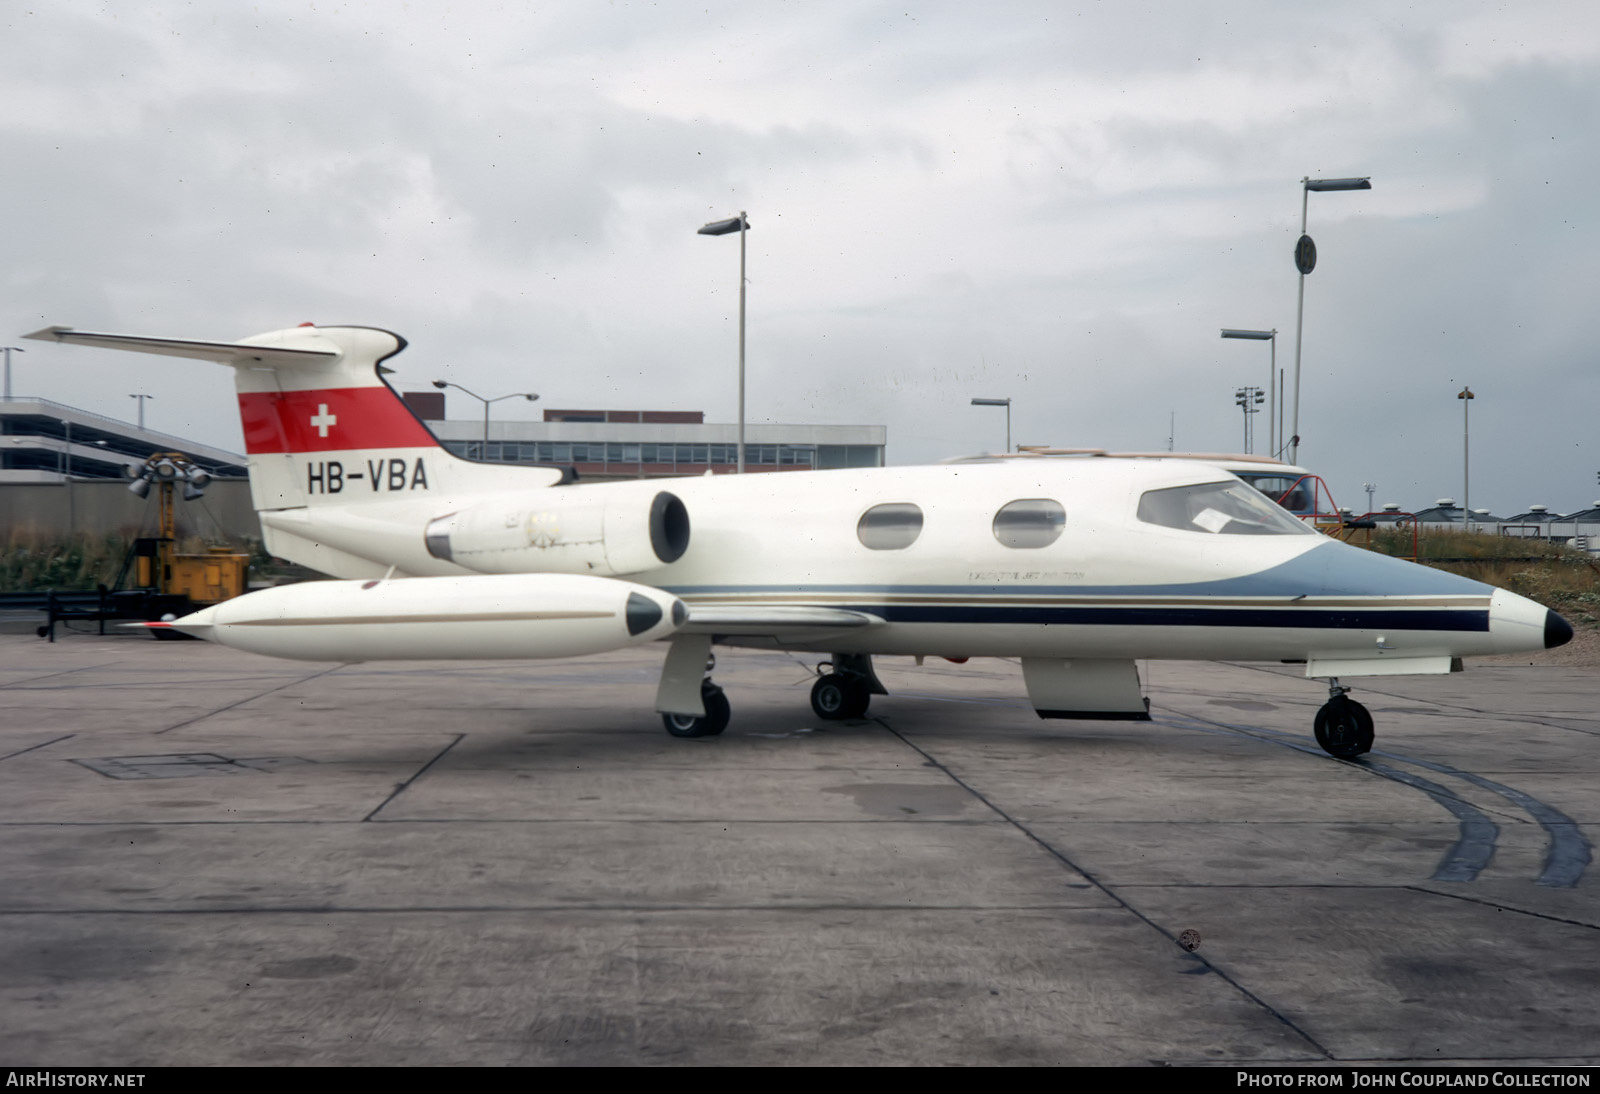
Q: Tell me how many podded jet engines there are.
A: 1